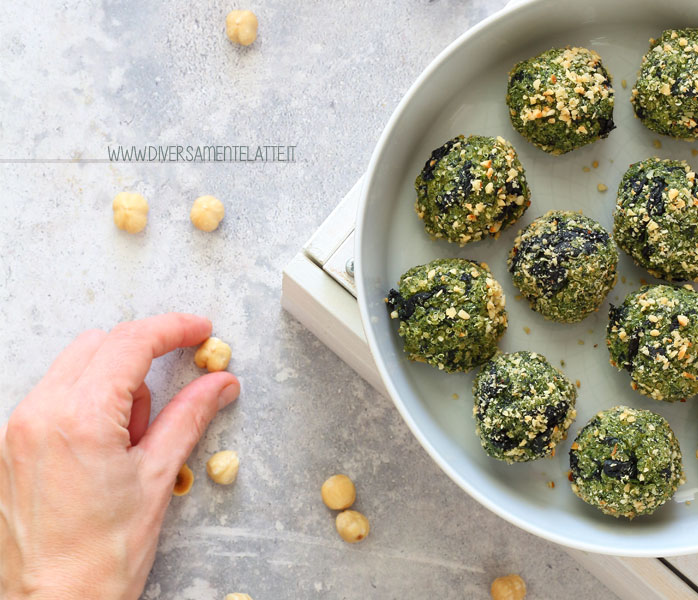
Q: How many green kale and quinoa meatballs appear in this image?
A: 9